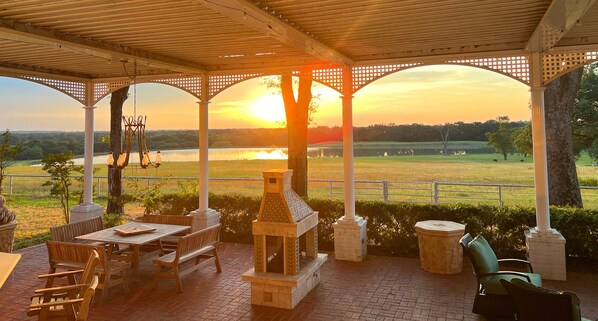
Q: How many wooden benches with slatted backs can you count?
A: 4